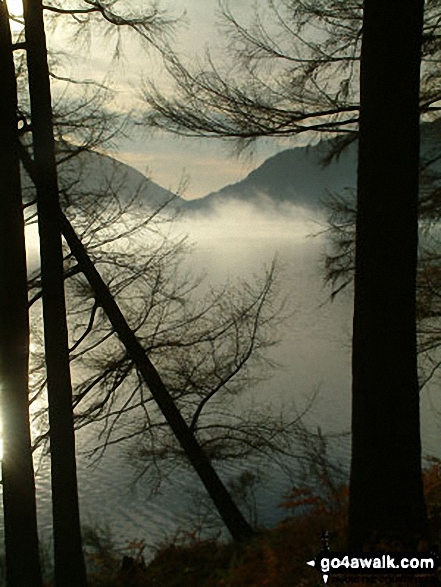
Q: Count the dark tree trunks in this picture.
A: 4